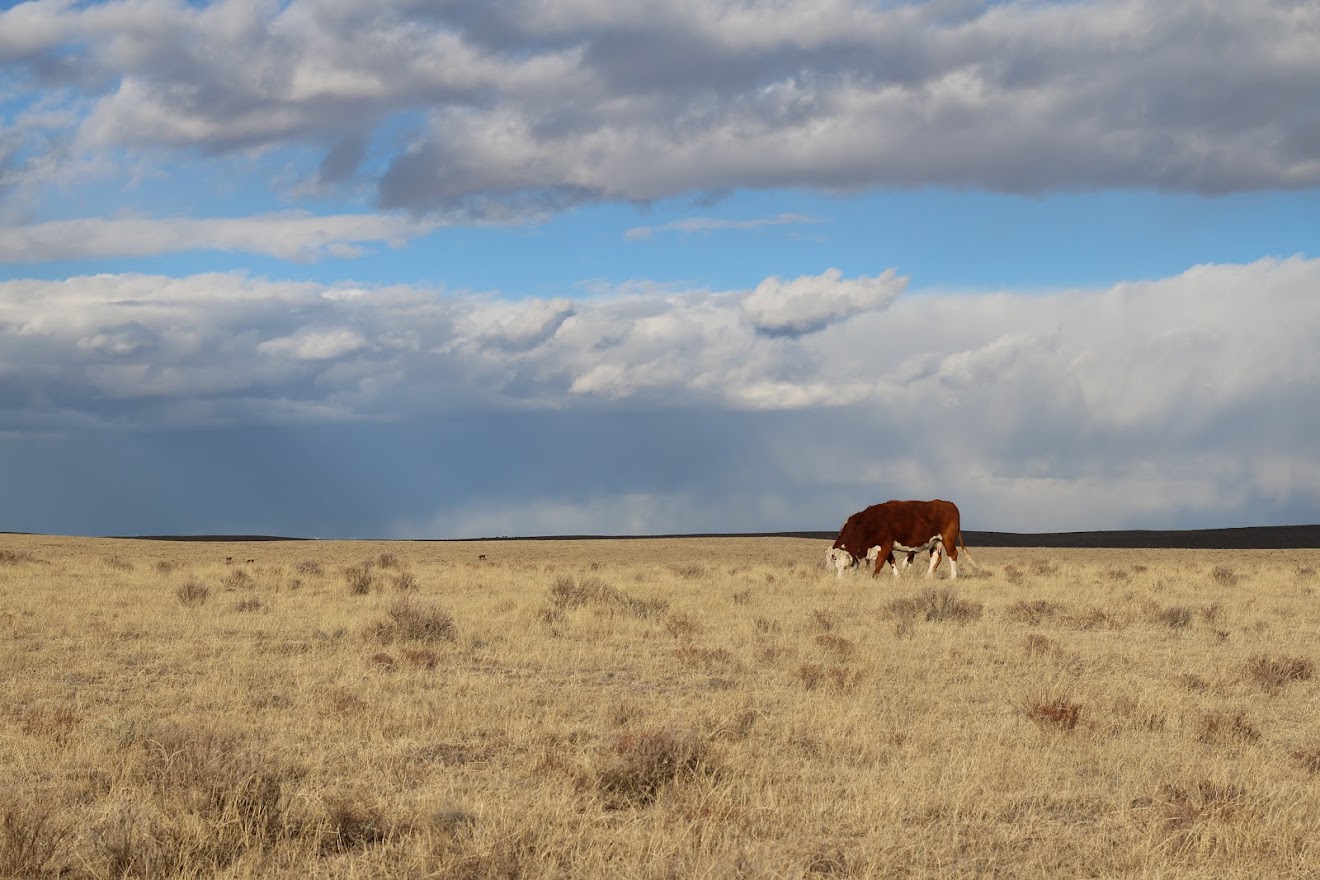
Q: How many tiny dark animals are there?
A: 3